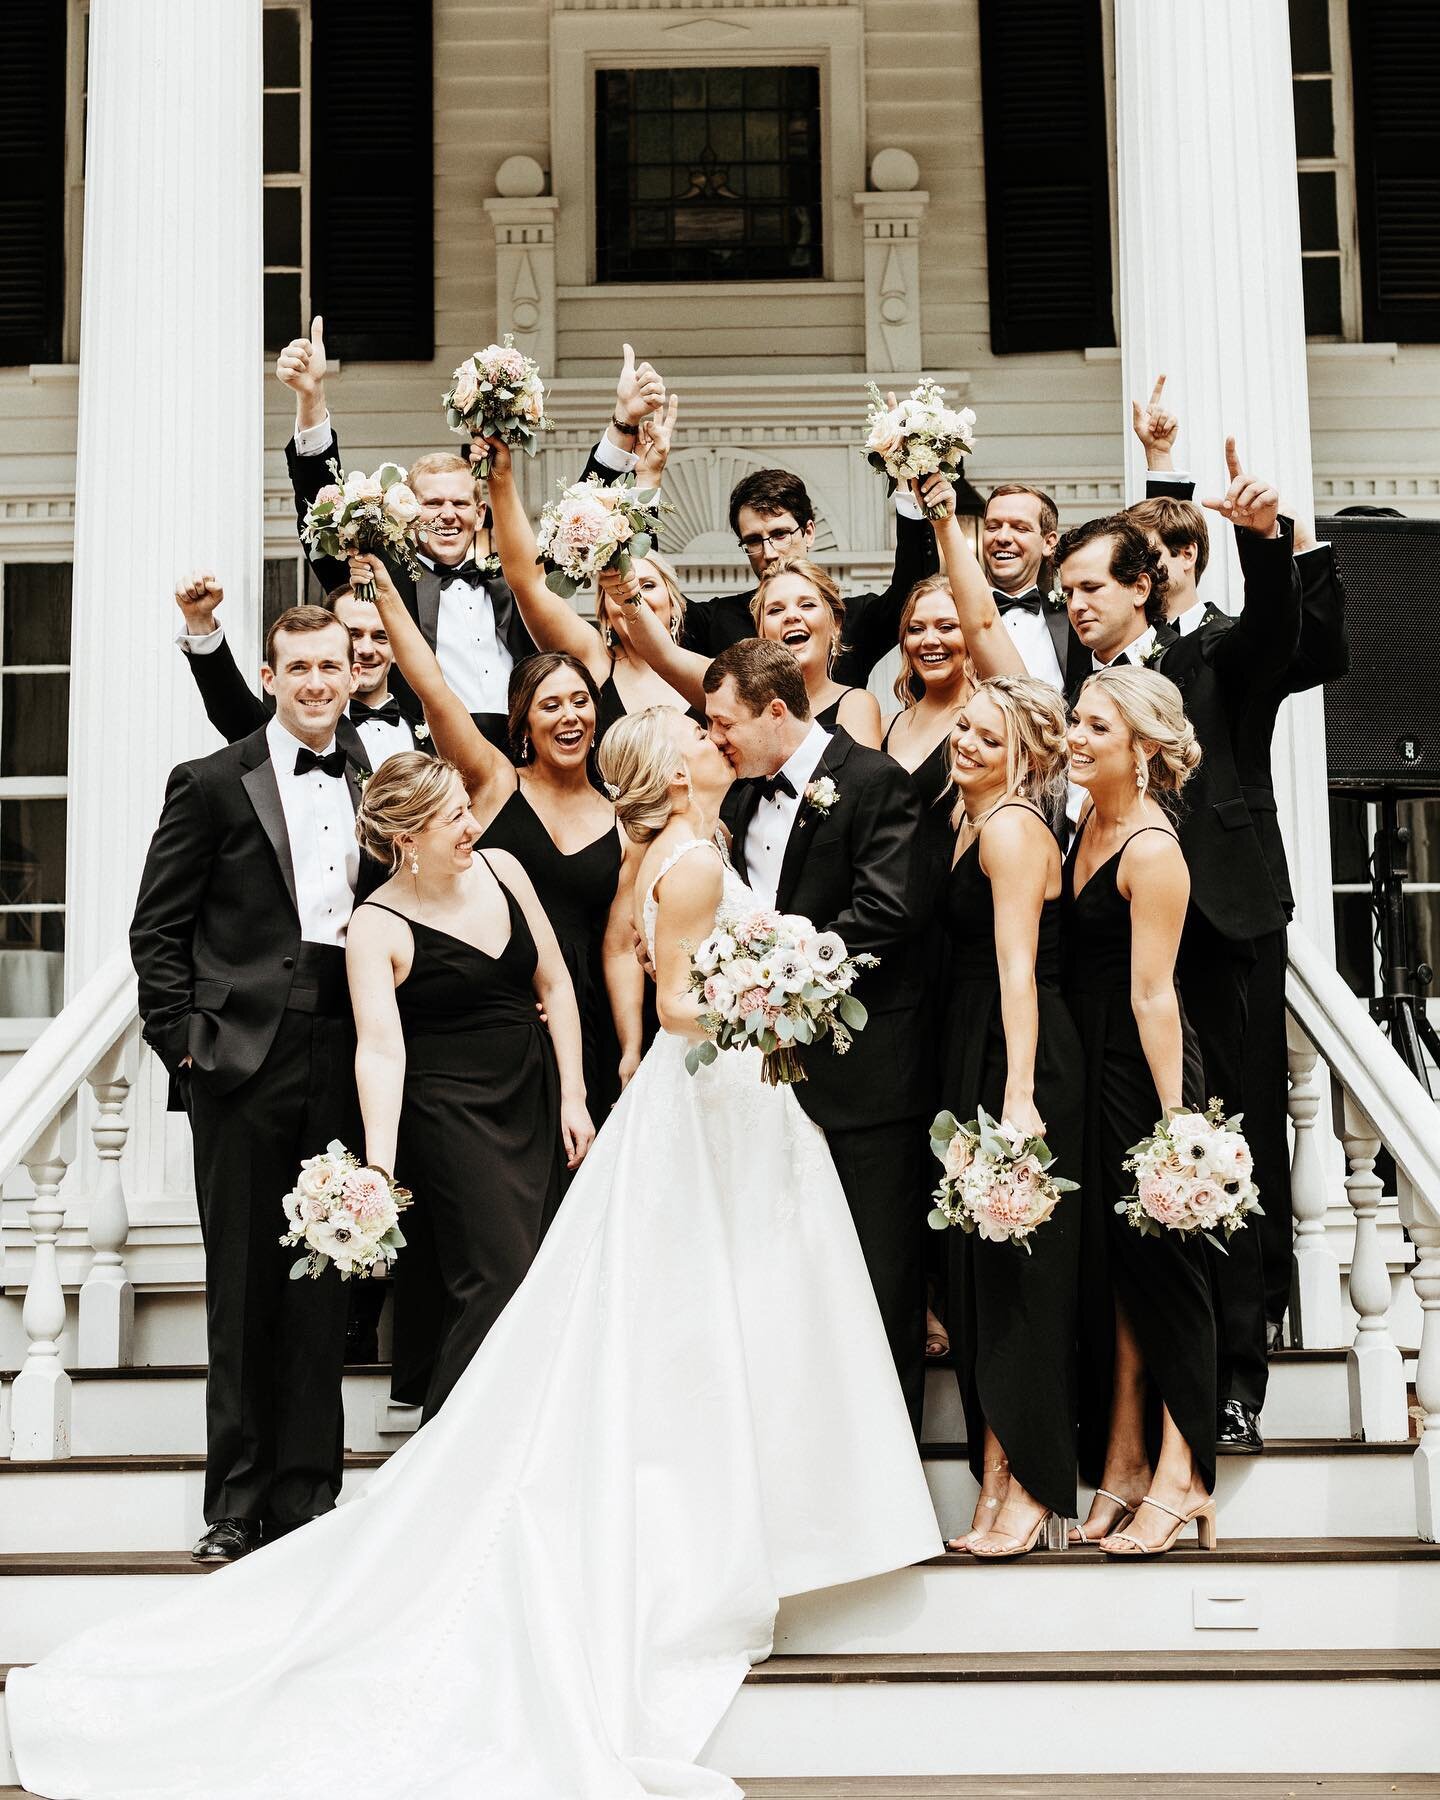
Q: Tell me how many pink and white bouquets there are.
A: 8